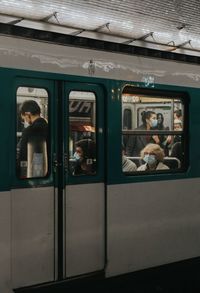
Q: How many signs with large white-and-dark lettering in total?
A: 1